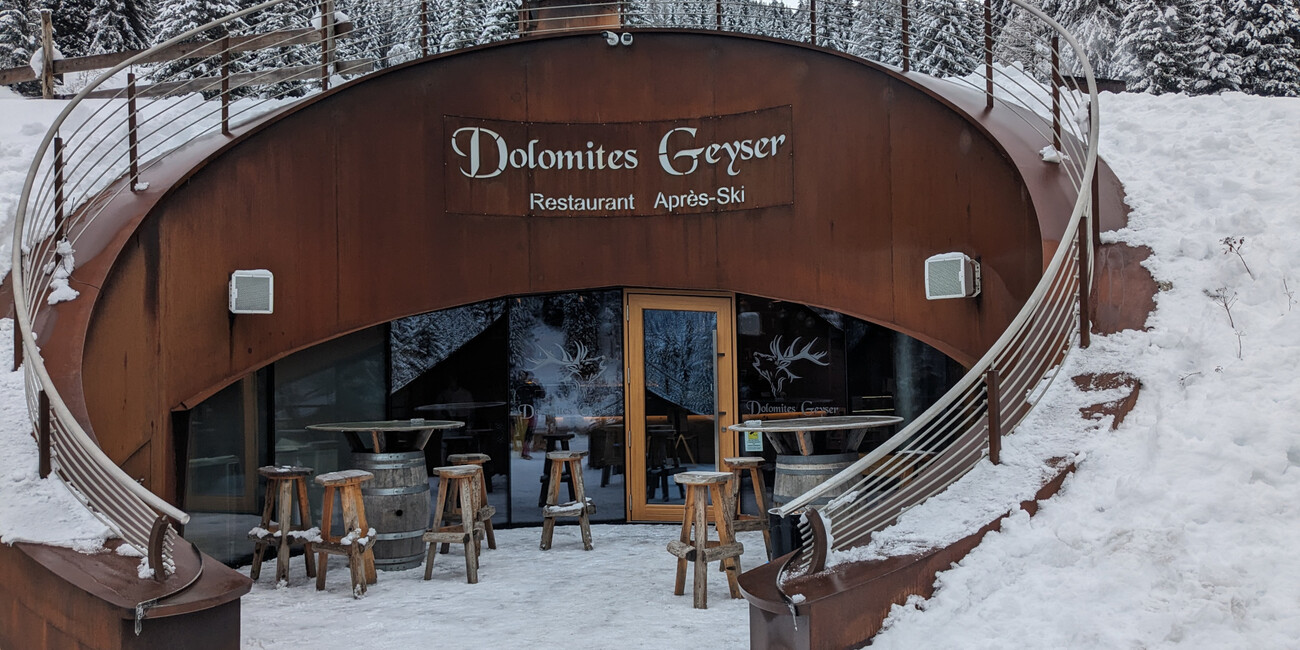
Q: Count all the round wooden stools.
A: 7